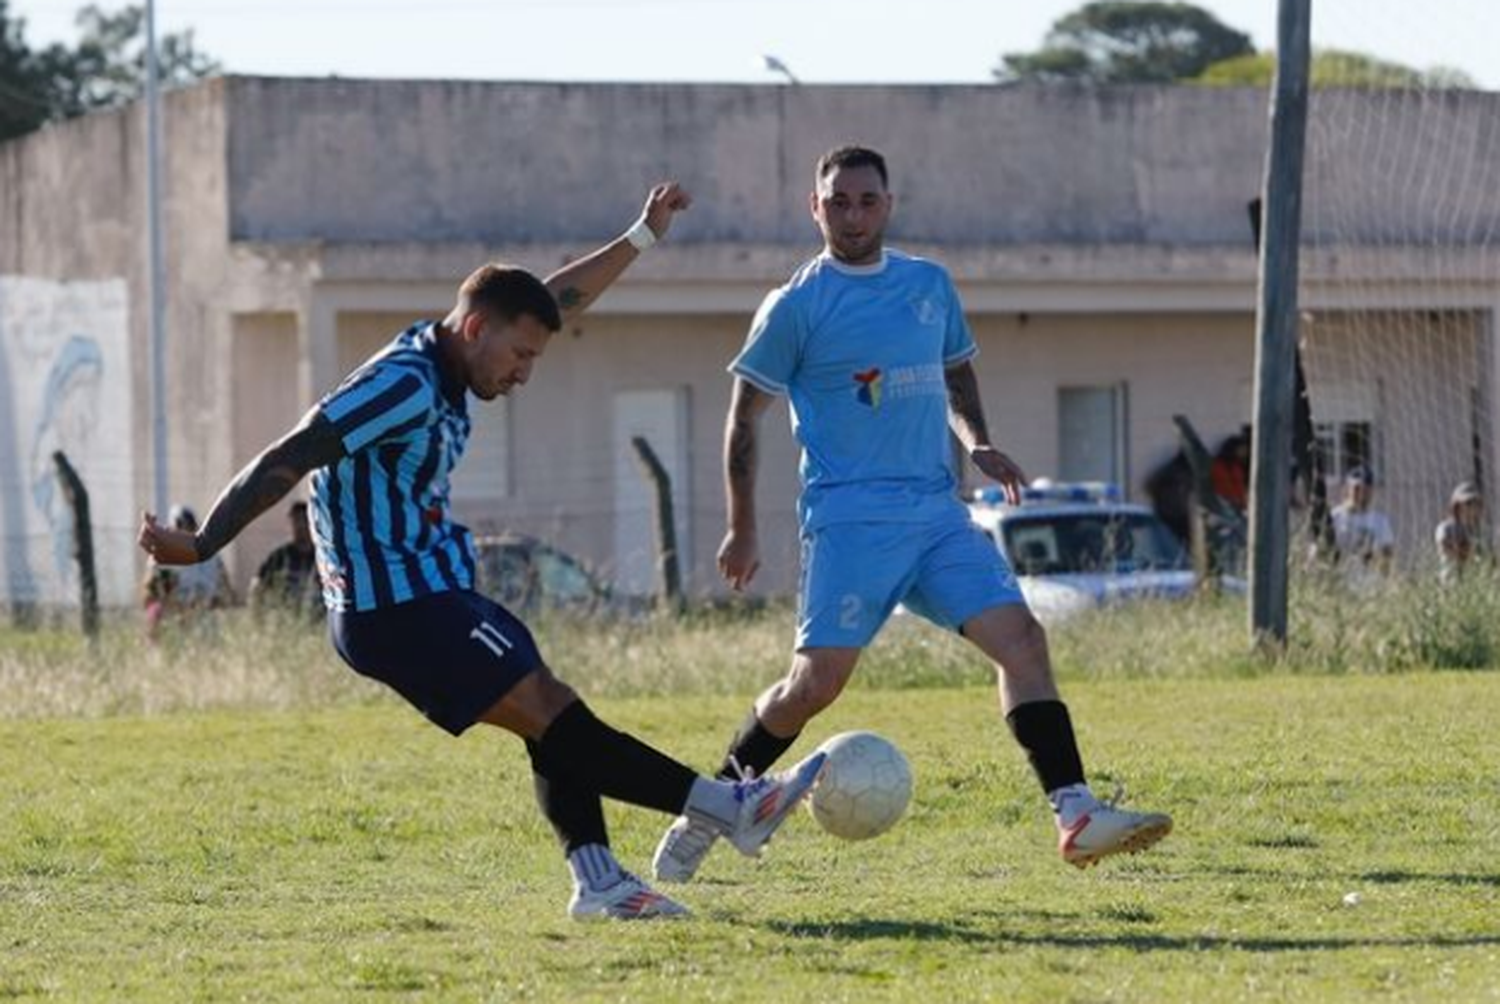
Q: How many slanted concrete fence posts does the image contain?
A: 3